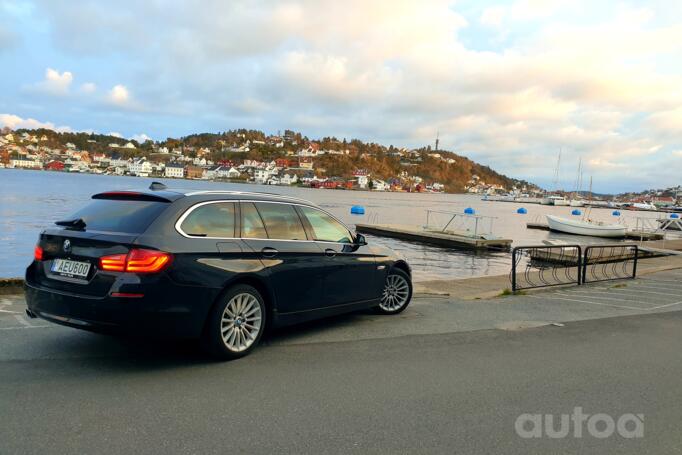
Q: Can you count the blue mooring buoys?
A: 6